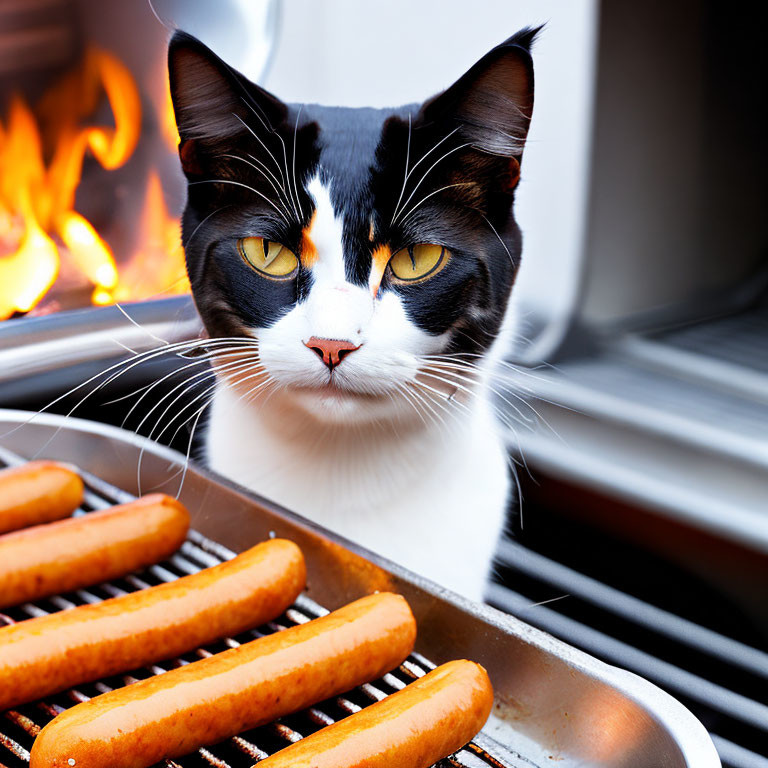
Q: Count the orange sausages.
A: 5